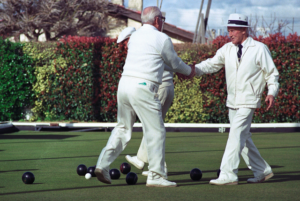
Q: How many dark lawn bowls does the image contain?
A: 8